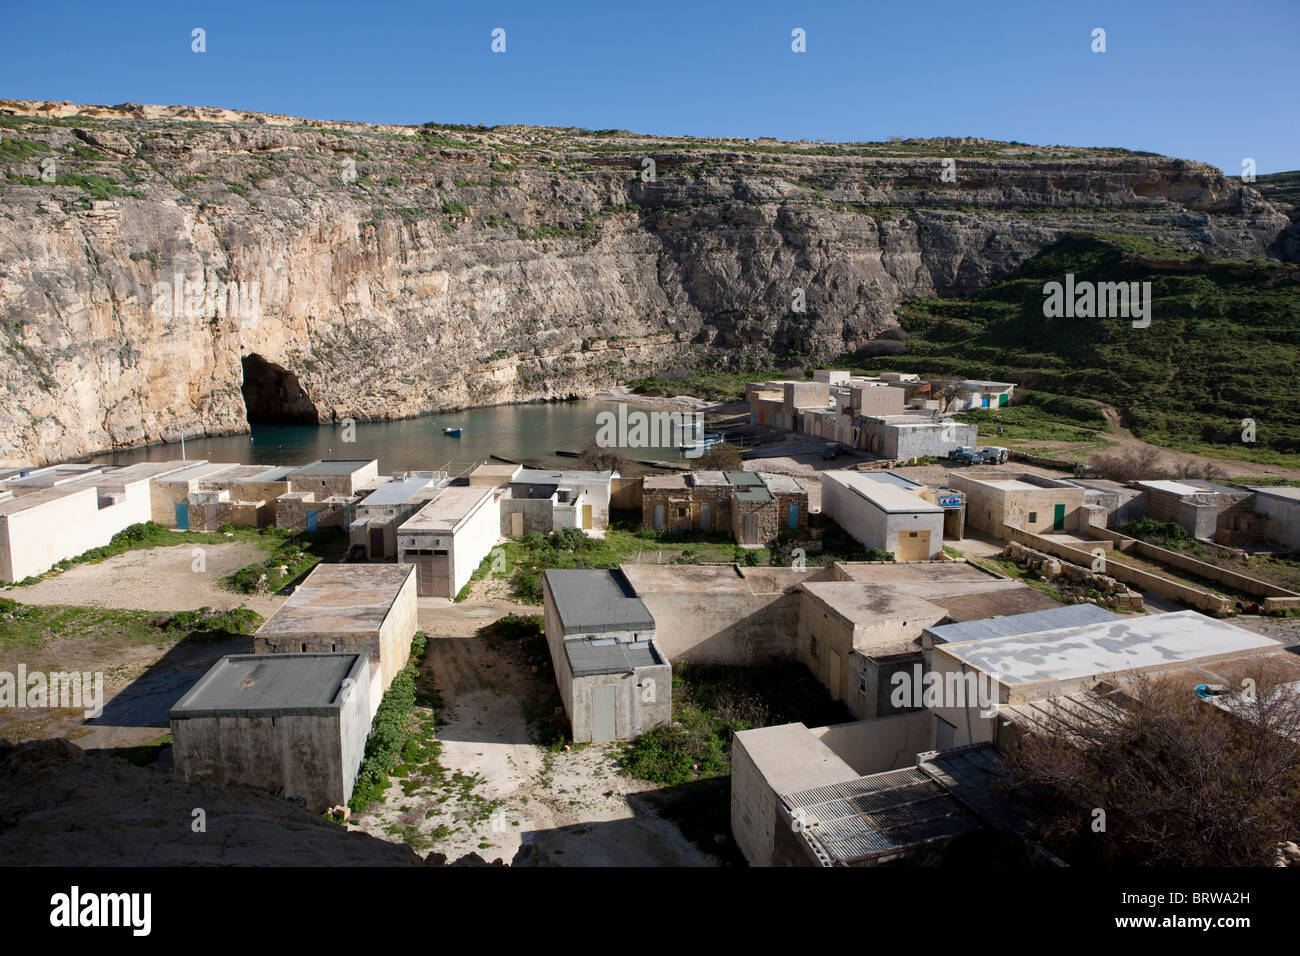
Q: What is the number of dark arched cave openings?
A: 1